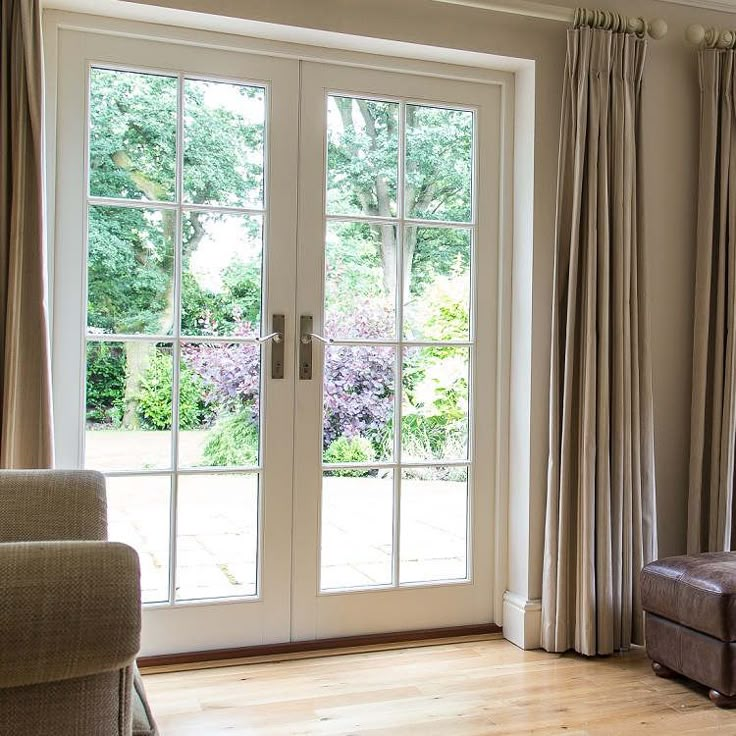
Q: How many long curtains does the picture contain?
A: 3